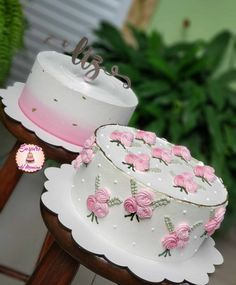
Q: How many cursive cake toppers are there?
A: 1